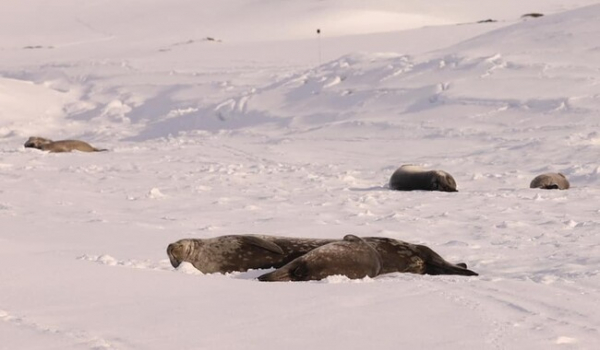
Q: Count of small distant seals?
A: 3